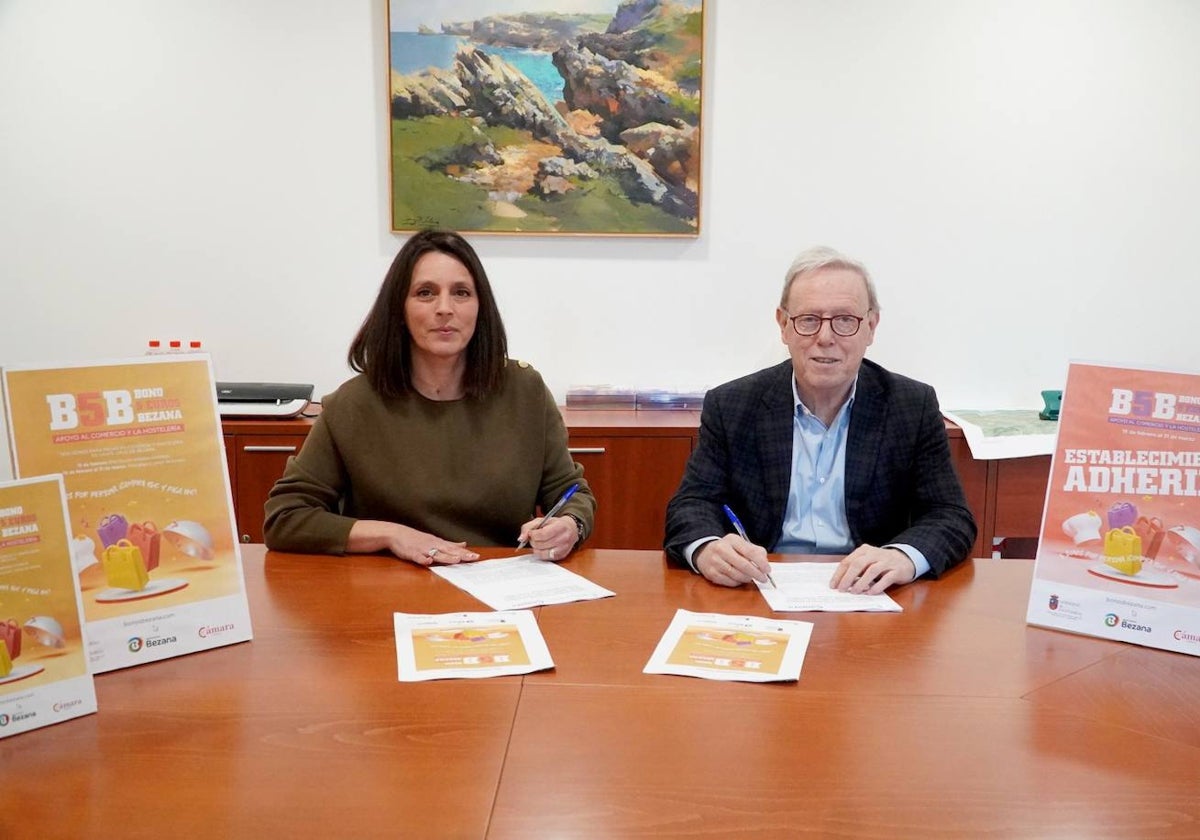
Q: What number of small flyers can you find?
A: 2